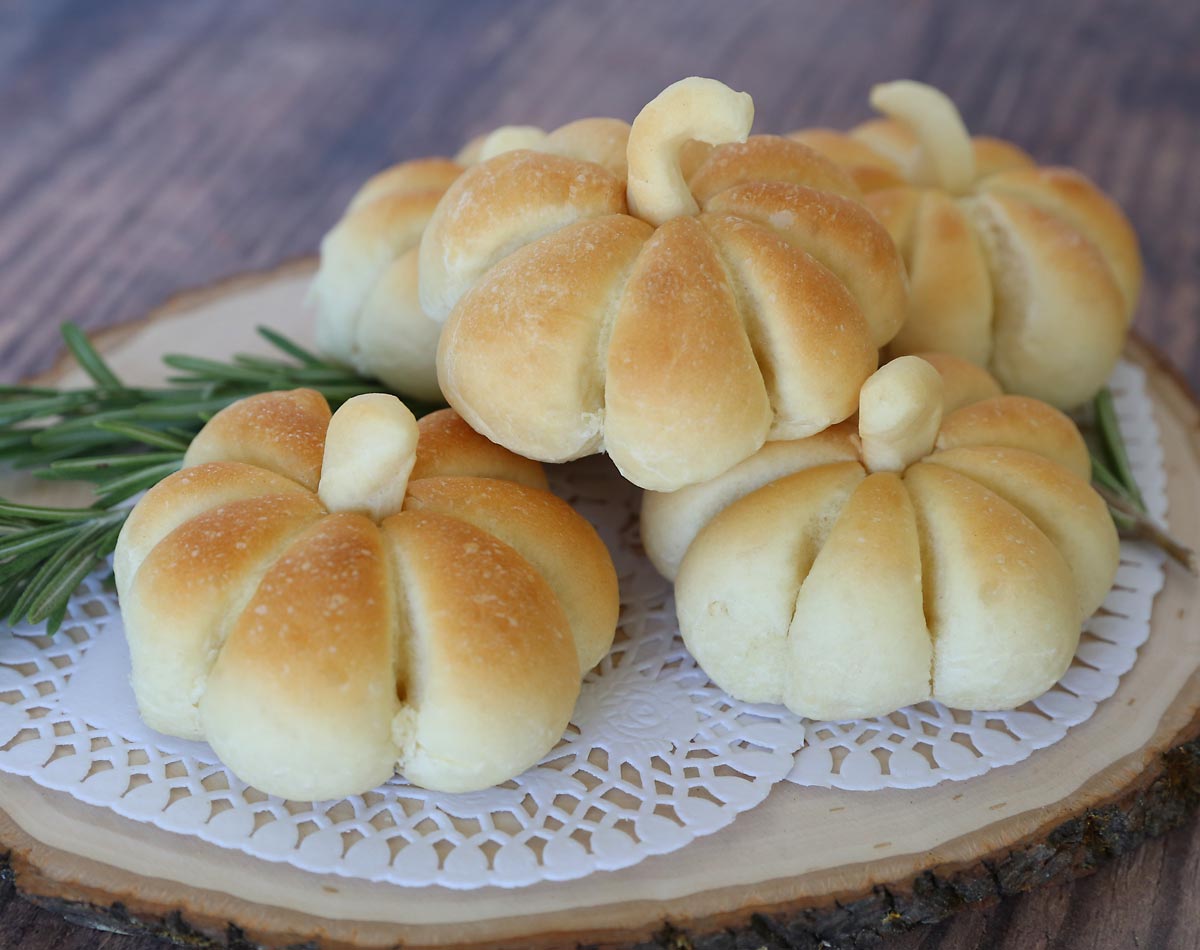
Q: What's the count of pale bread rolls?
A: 5